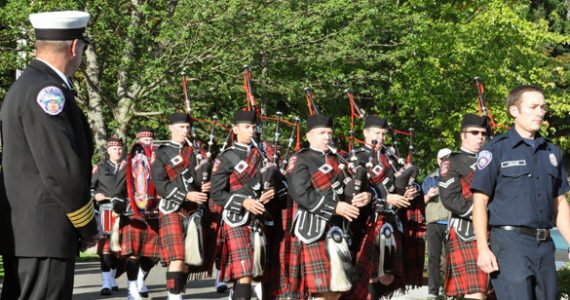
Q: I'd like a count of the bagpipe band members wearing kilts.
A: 7